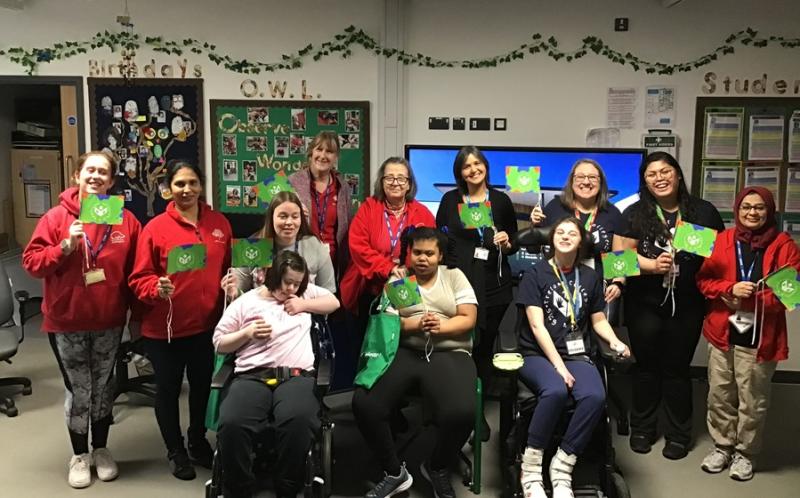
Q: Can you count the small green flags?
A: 10